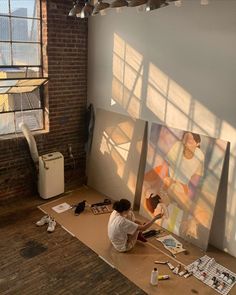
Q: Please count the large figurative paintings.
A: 1